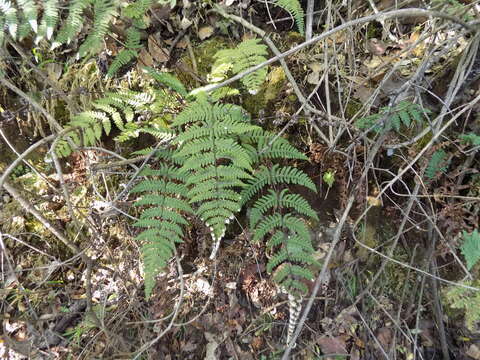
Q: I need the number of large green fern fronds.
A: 3